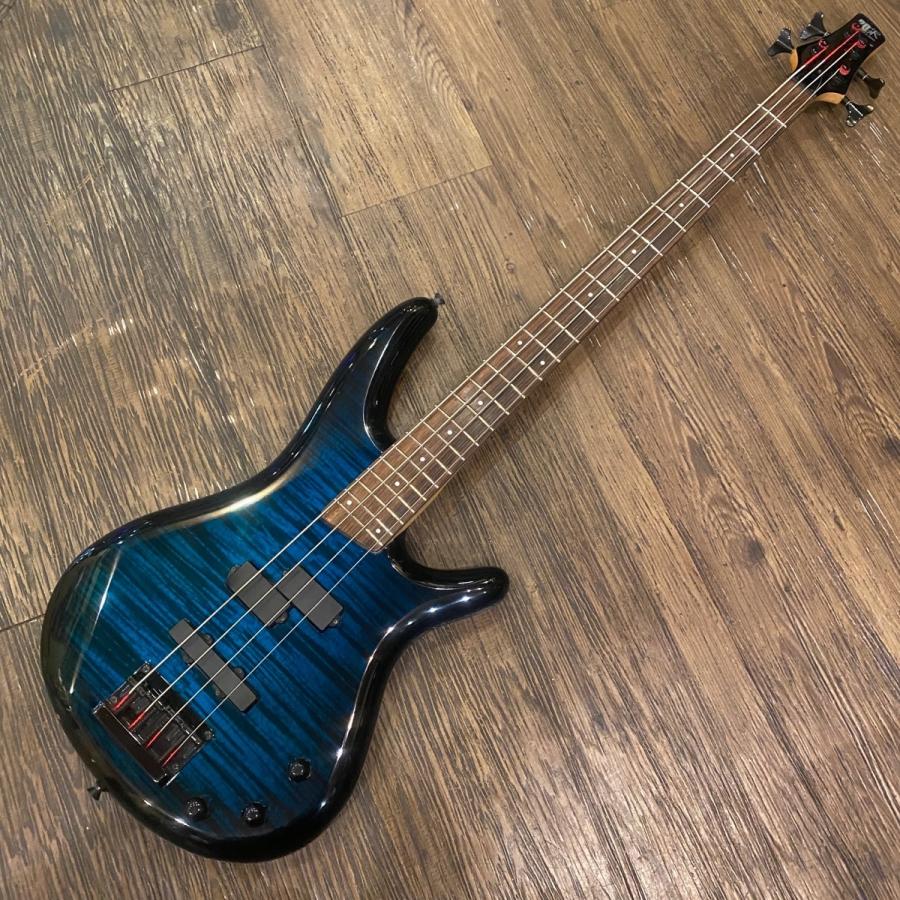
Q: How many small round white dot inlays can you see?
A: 12